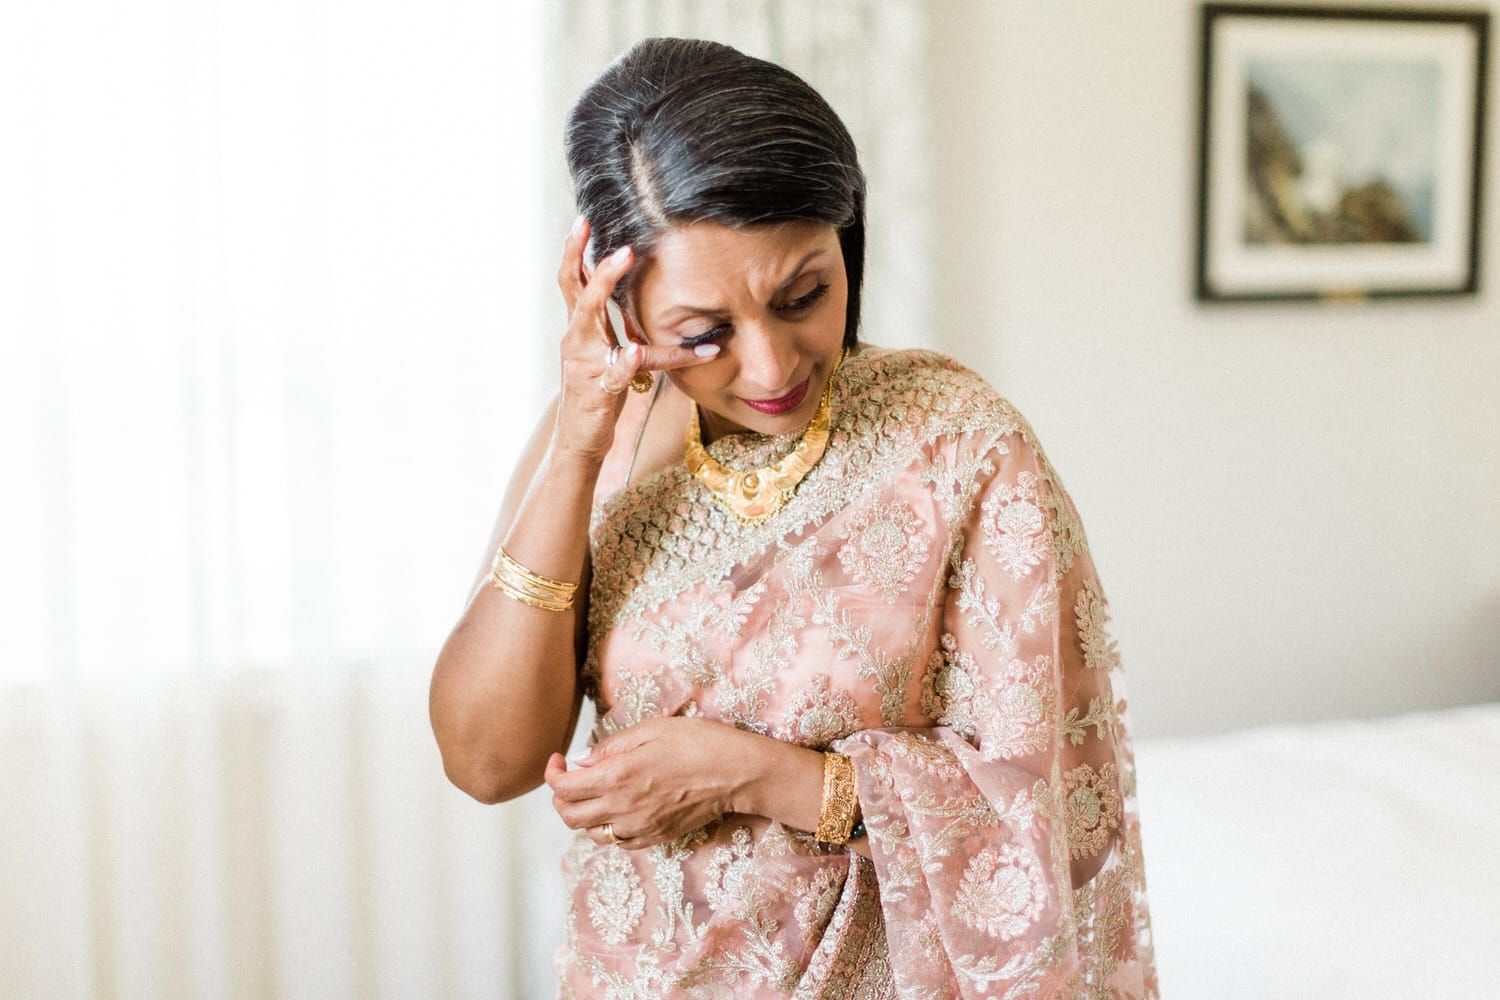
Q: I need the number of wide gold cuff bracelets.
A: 1